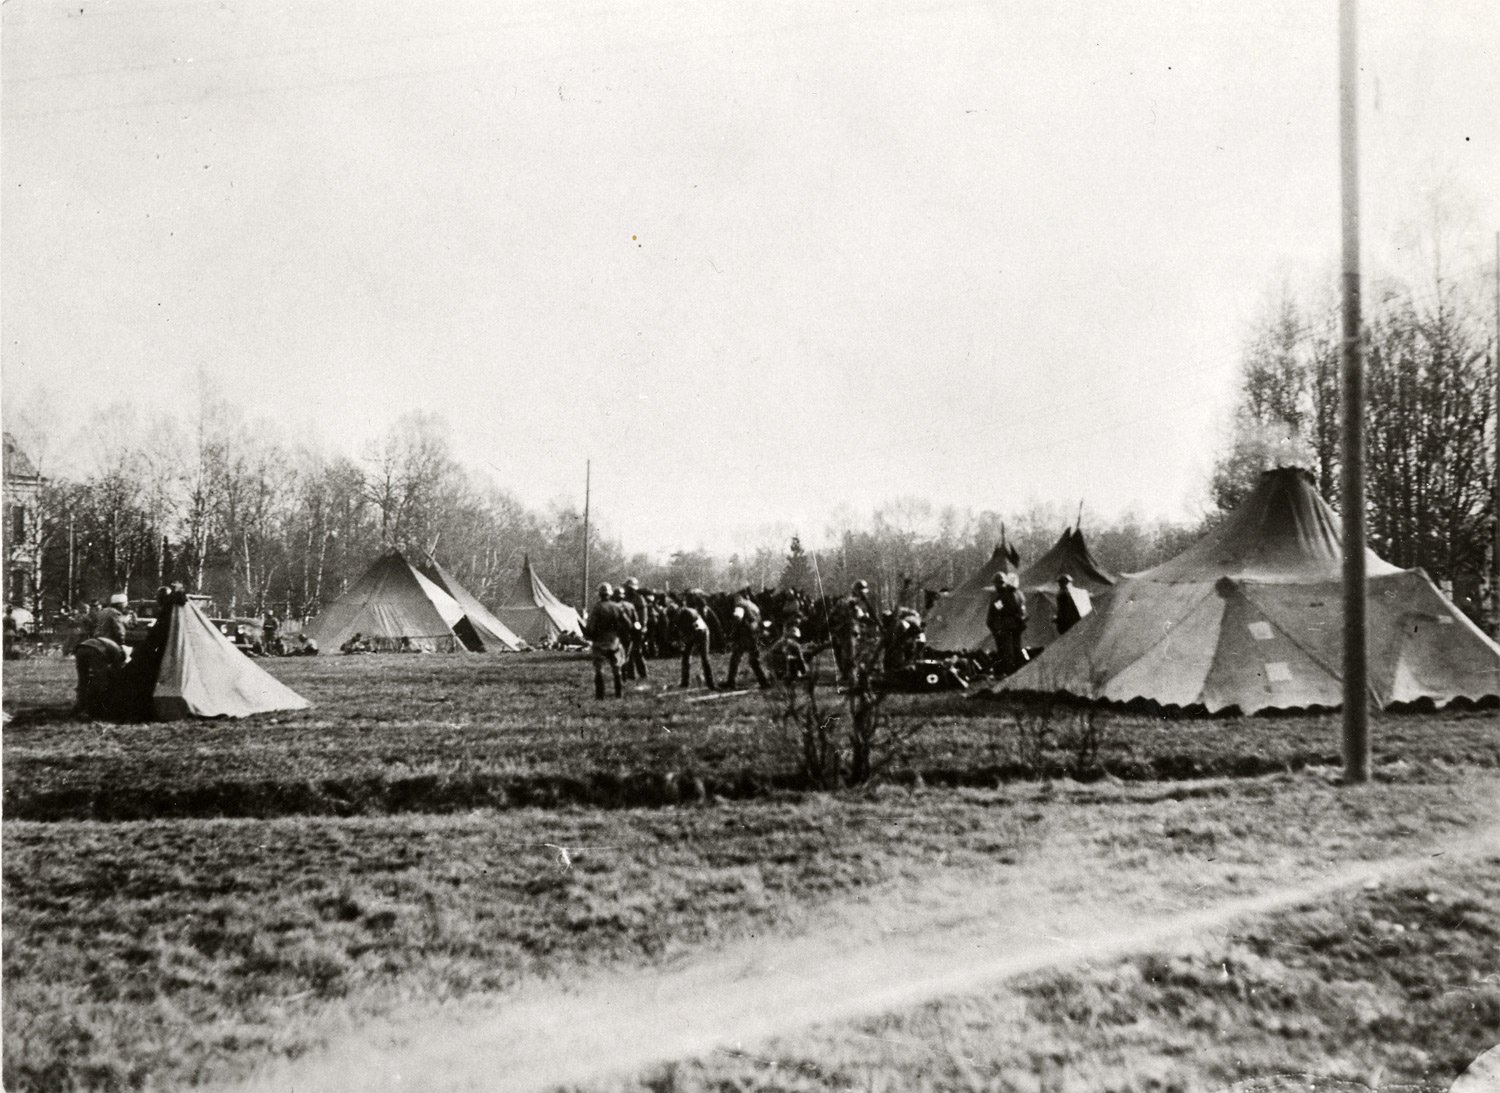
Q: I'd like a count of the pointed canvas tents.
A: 7